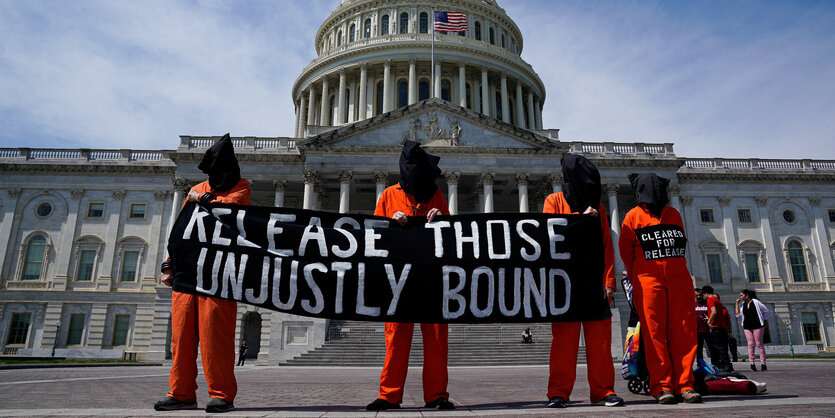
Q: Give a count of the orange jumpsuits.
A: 4